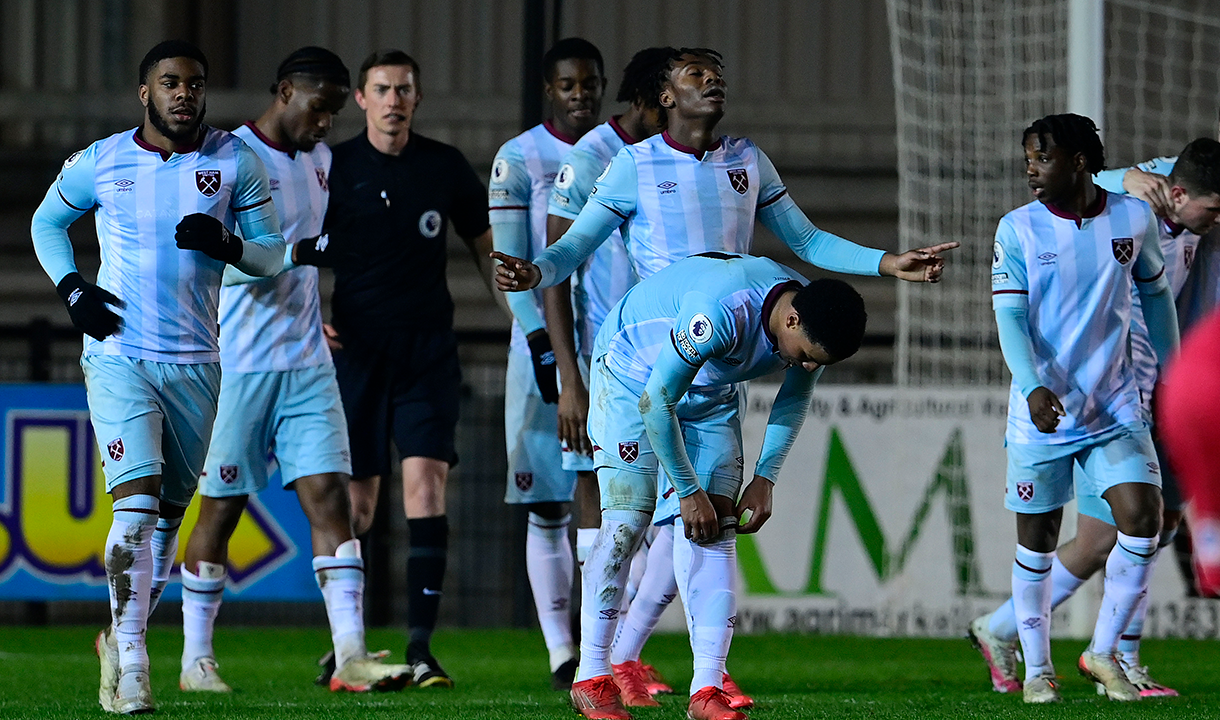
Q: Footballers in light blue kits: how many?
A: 8